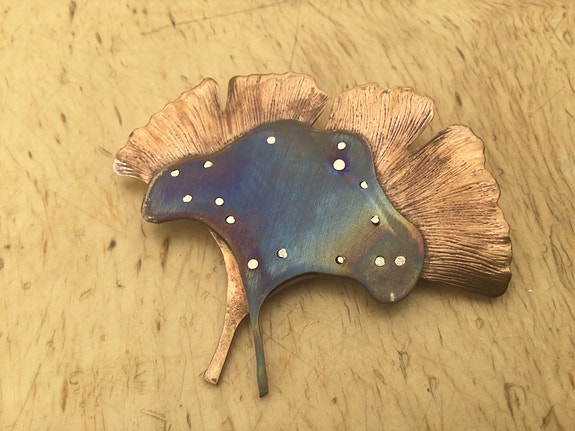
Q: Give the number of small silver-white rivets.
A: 15